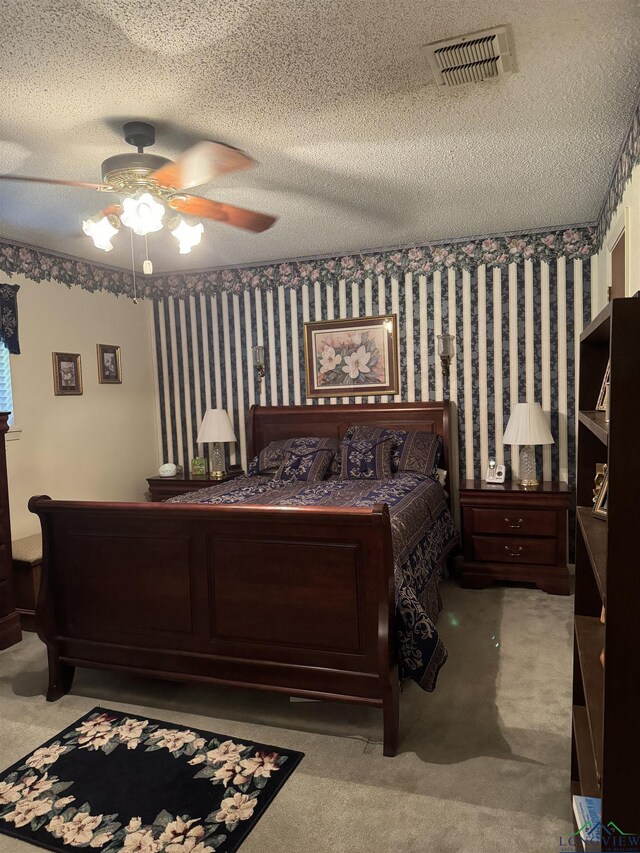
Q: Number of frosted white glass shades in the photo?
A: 3